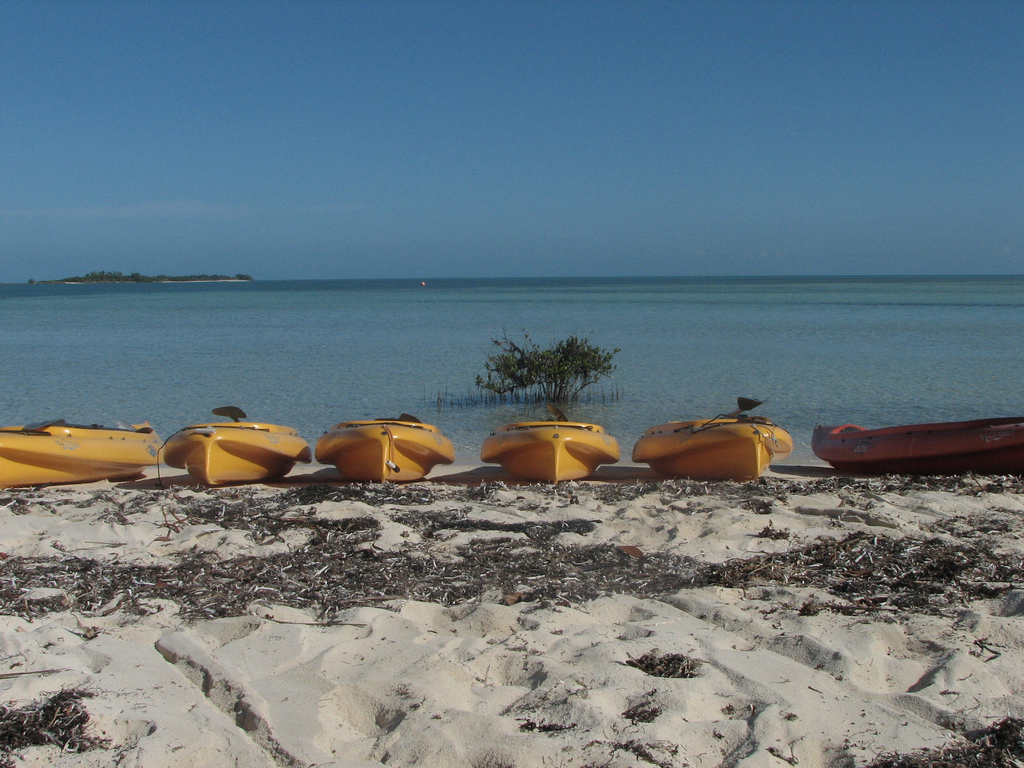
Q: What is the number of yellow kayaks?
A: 5